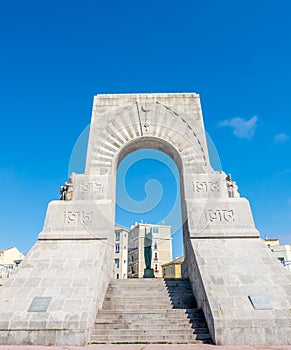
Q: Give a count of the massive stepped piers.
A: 2